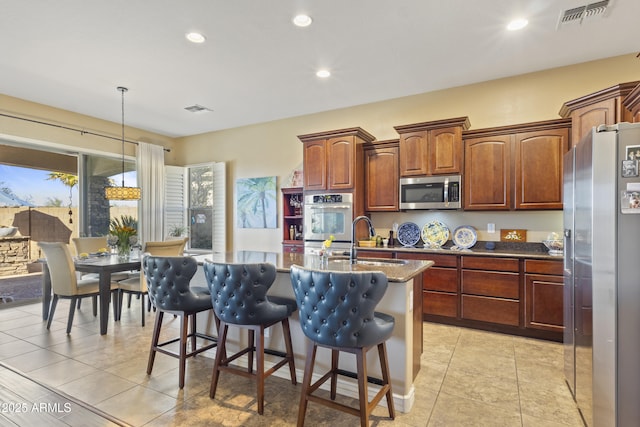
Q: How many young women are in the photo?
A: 0